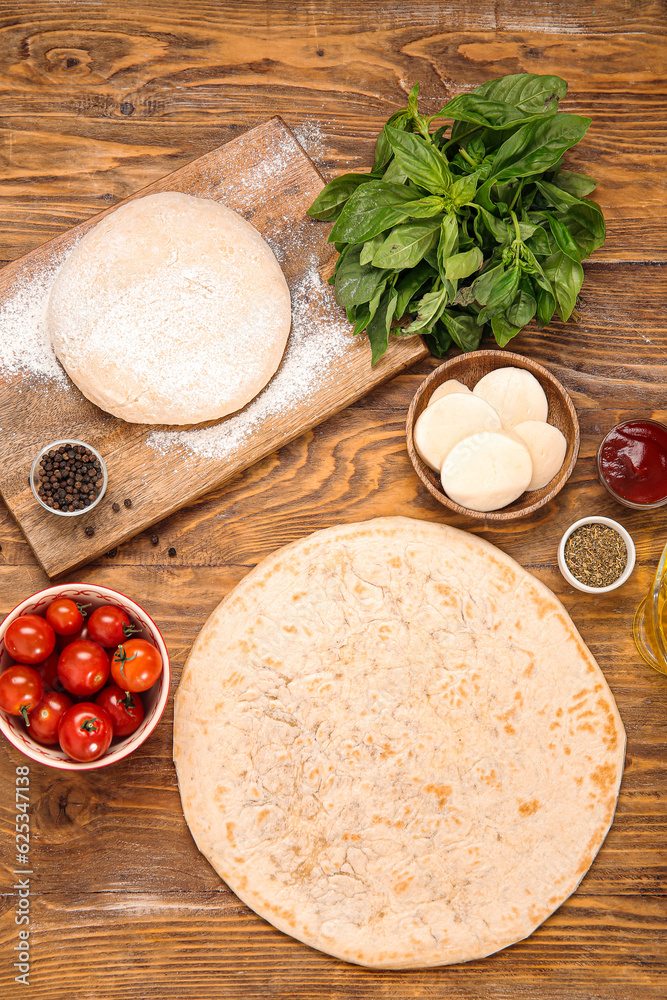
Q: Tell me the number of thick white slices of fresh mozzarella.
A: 5